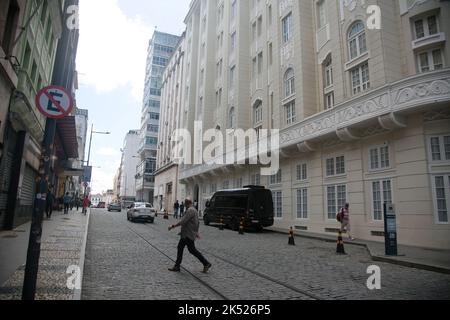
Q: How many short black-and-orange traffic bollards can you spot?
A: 4